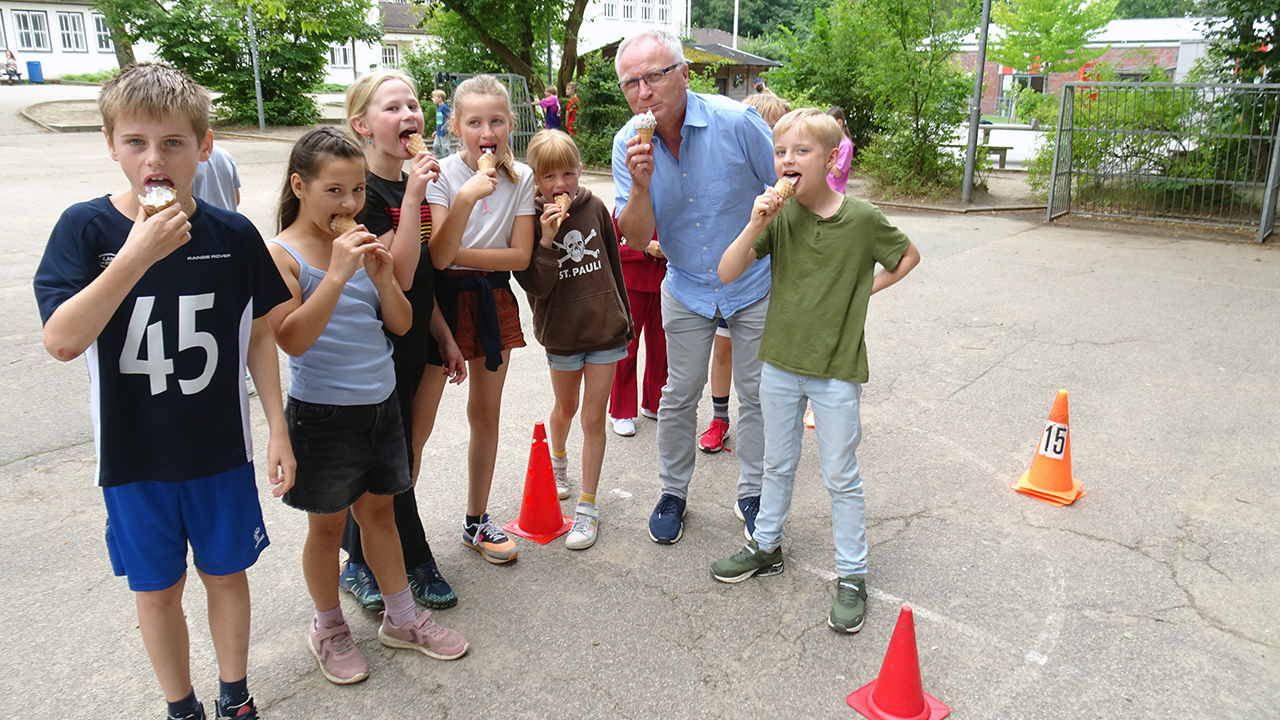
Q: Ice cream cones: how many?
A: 7